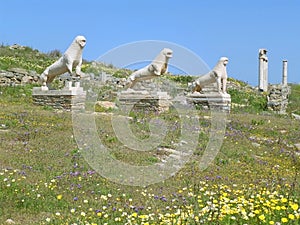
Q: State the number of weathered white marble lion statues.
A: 3